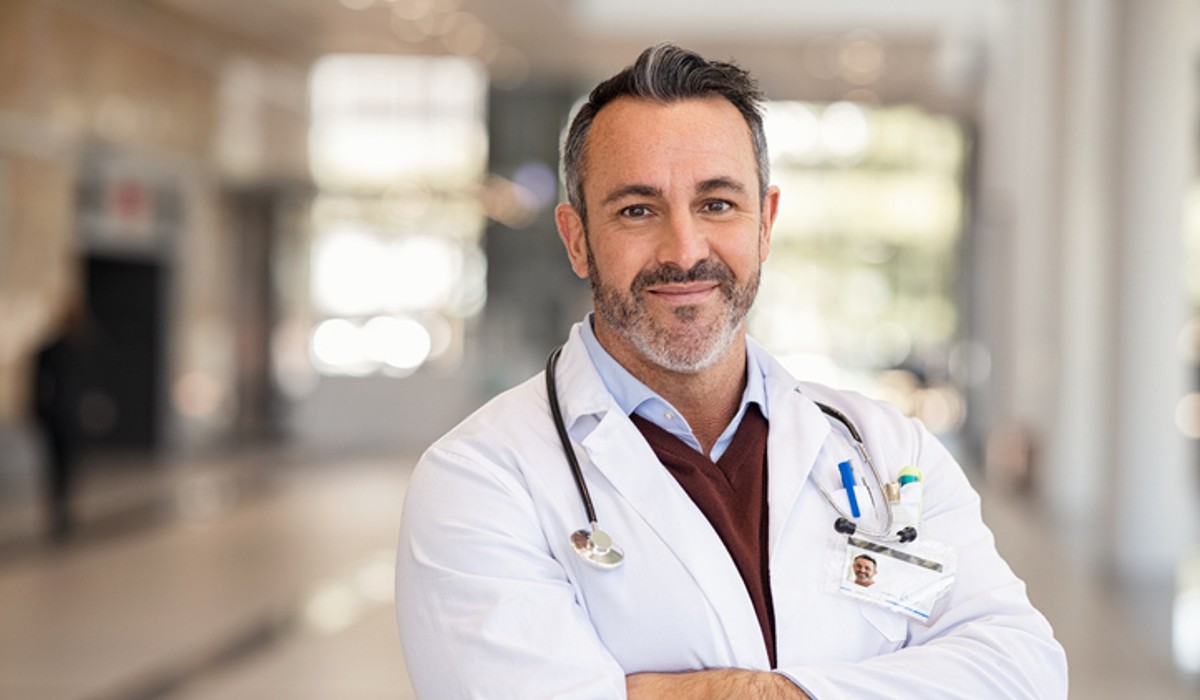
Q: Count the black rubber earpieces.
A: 2